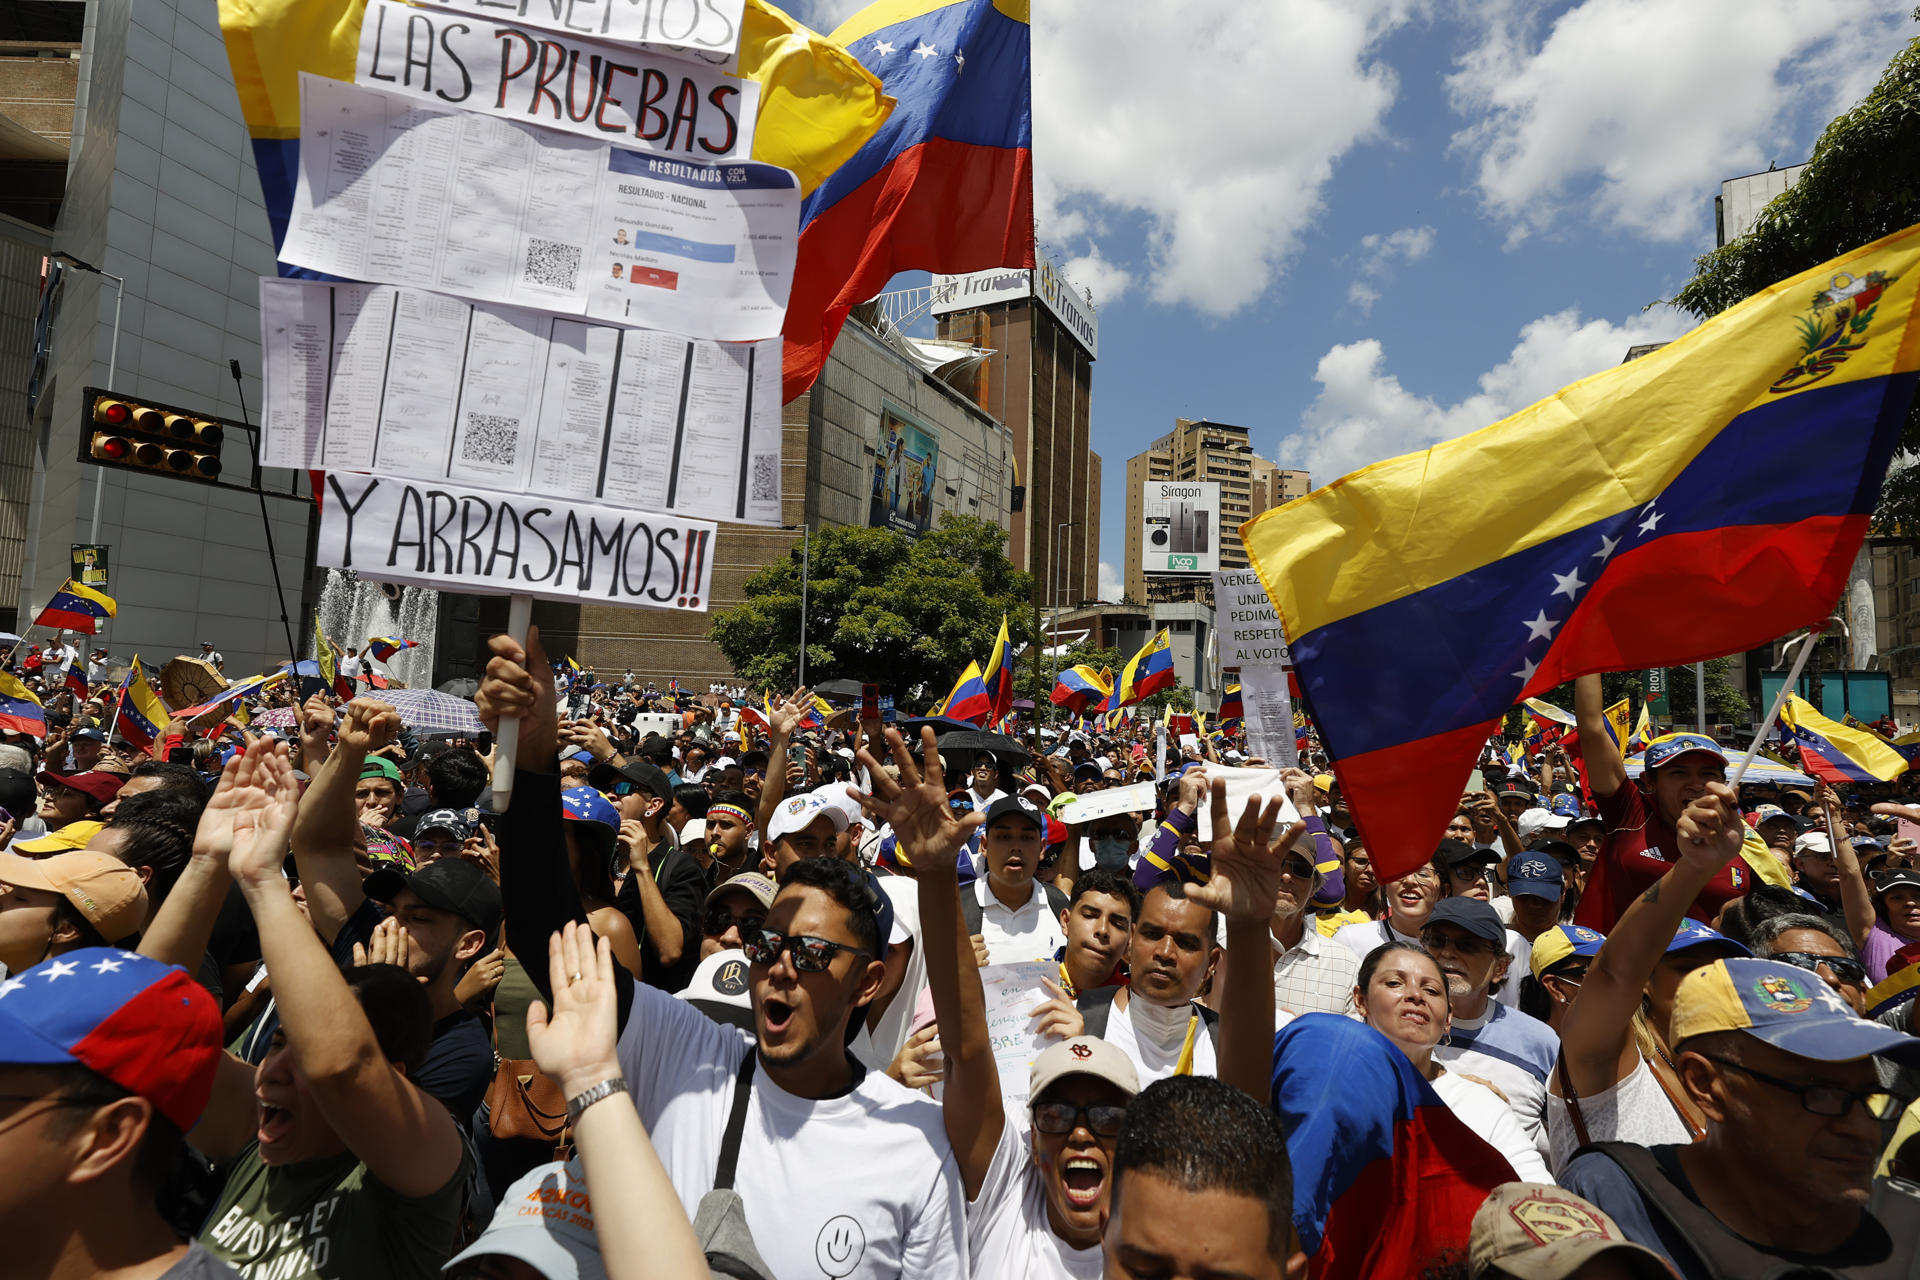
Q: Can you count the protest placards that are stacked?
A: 5